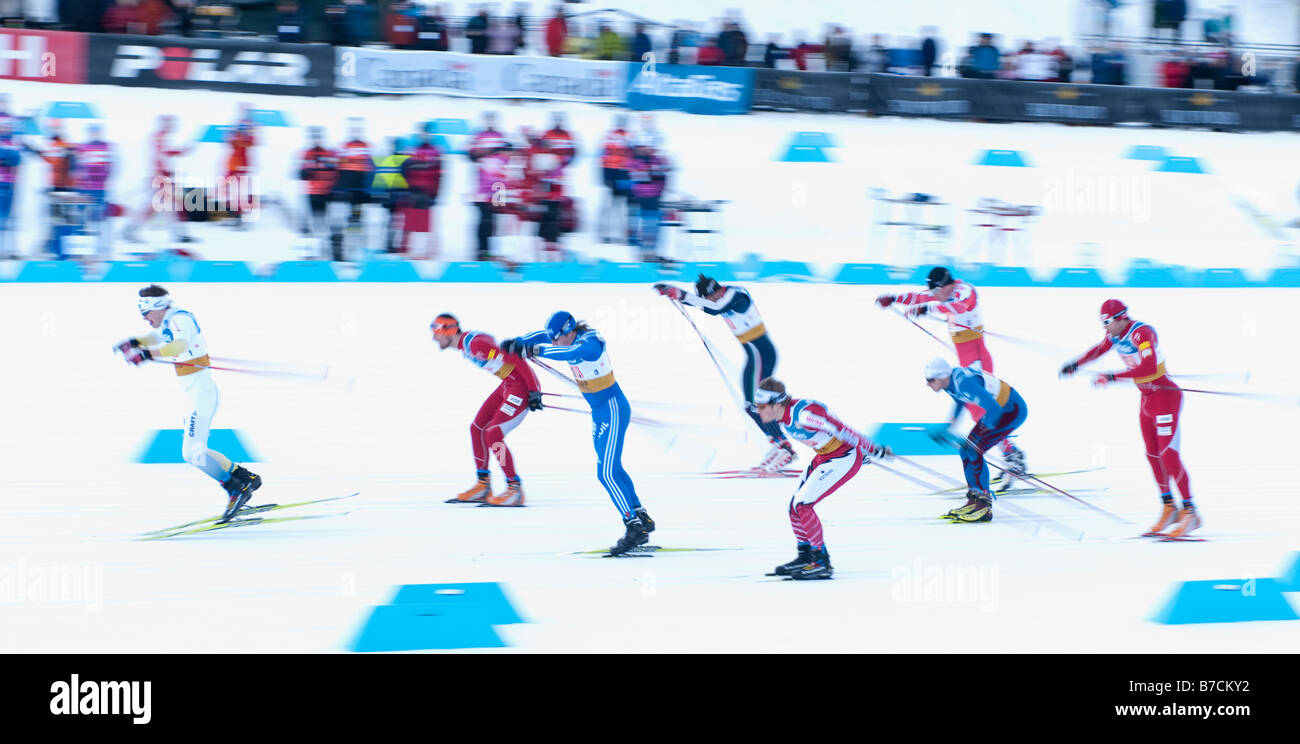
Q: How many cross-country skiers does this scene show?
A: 8